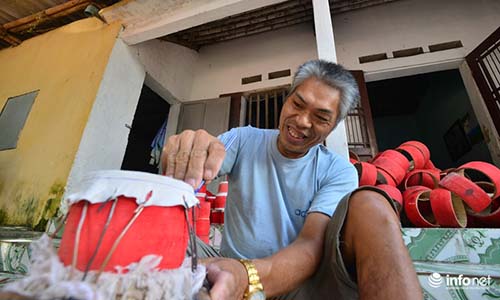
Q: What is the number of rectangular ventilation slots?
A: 5